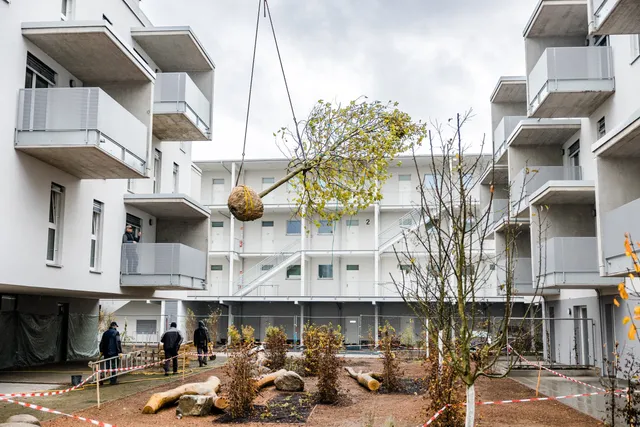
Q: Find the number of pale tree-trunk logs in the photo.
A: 3